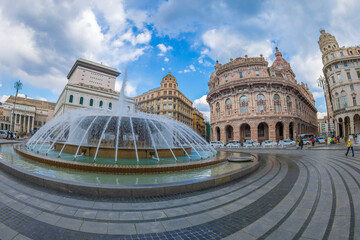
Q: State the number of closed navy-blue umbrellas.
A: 0